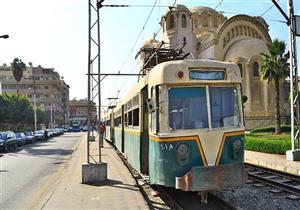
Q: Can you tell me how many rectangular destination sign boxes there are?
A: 1